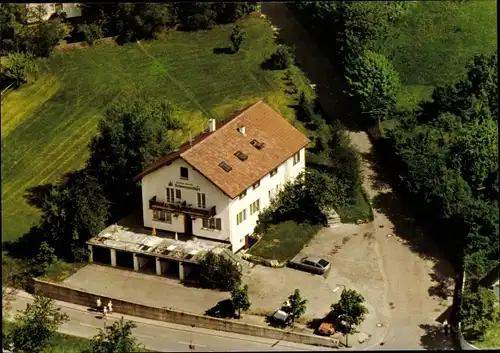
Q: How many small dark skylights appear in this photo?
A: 3